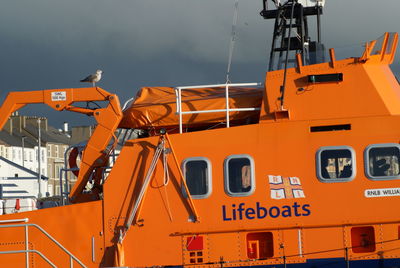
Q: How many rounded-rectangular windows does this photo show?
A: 4